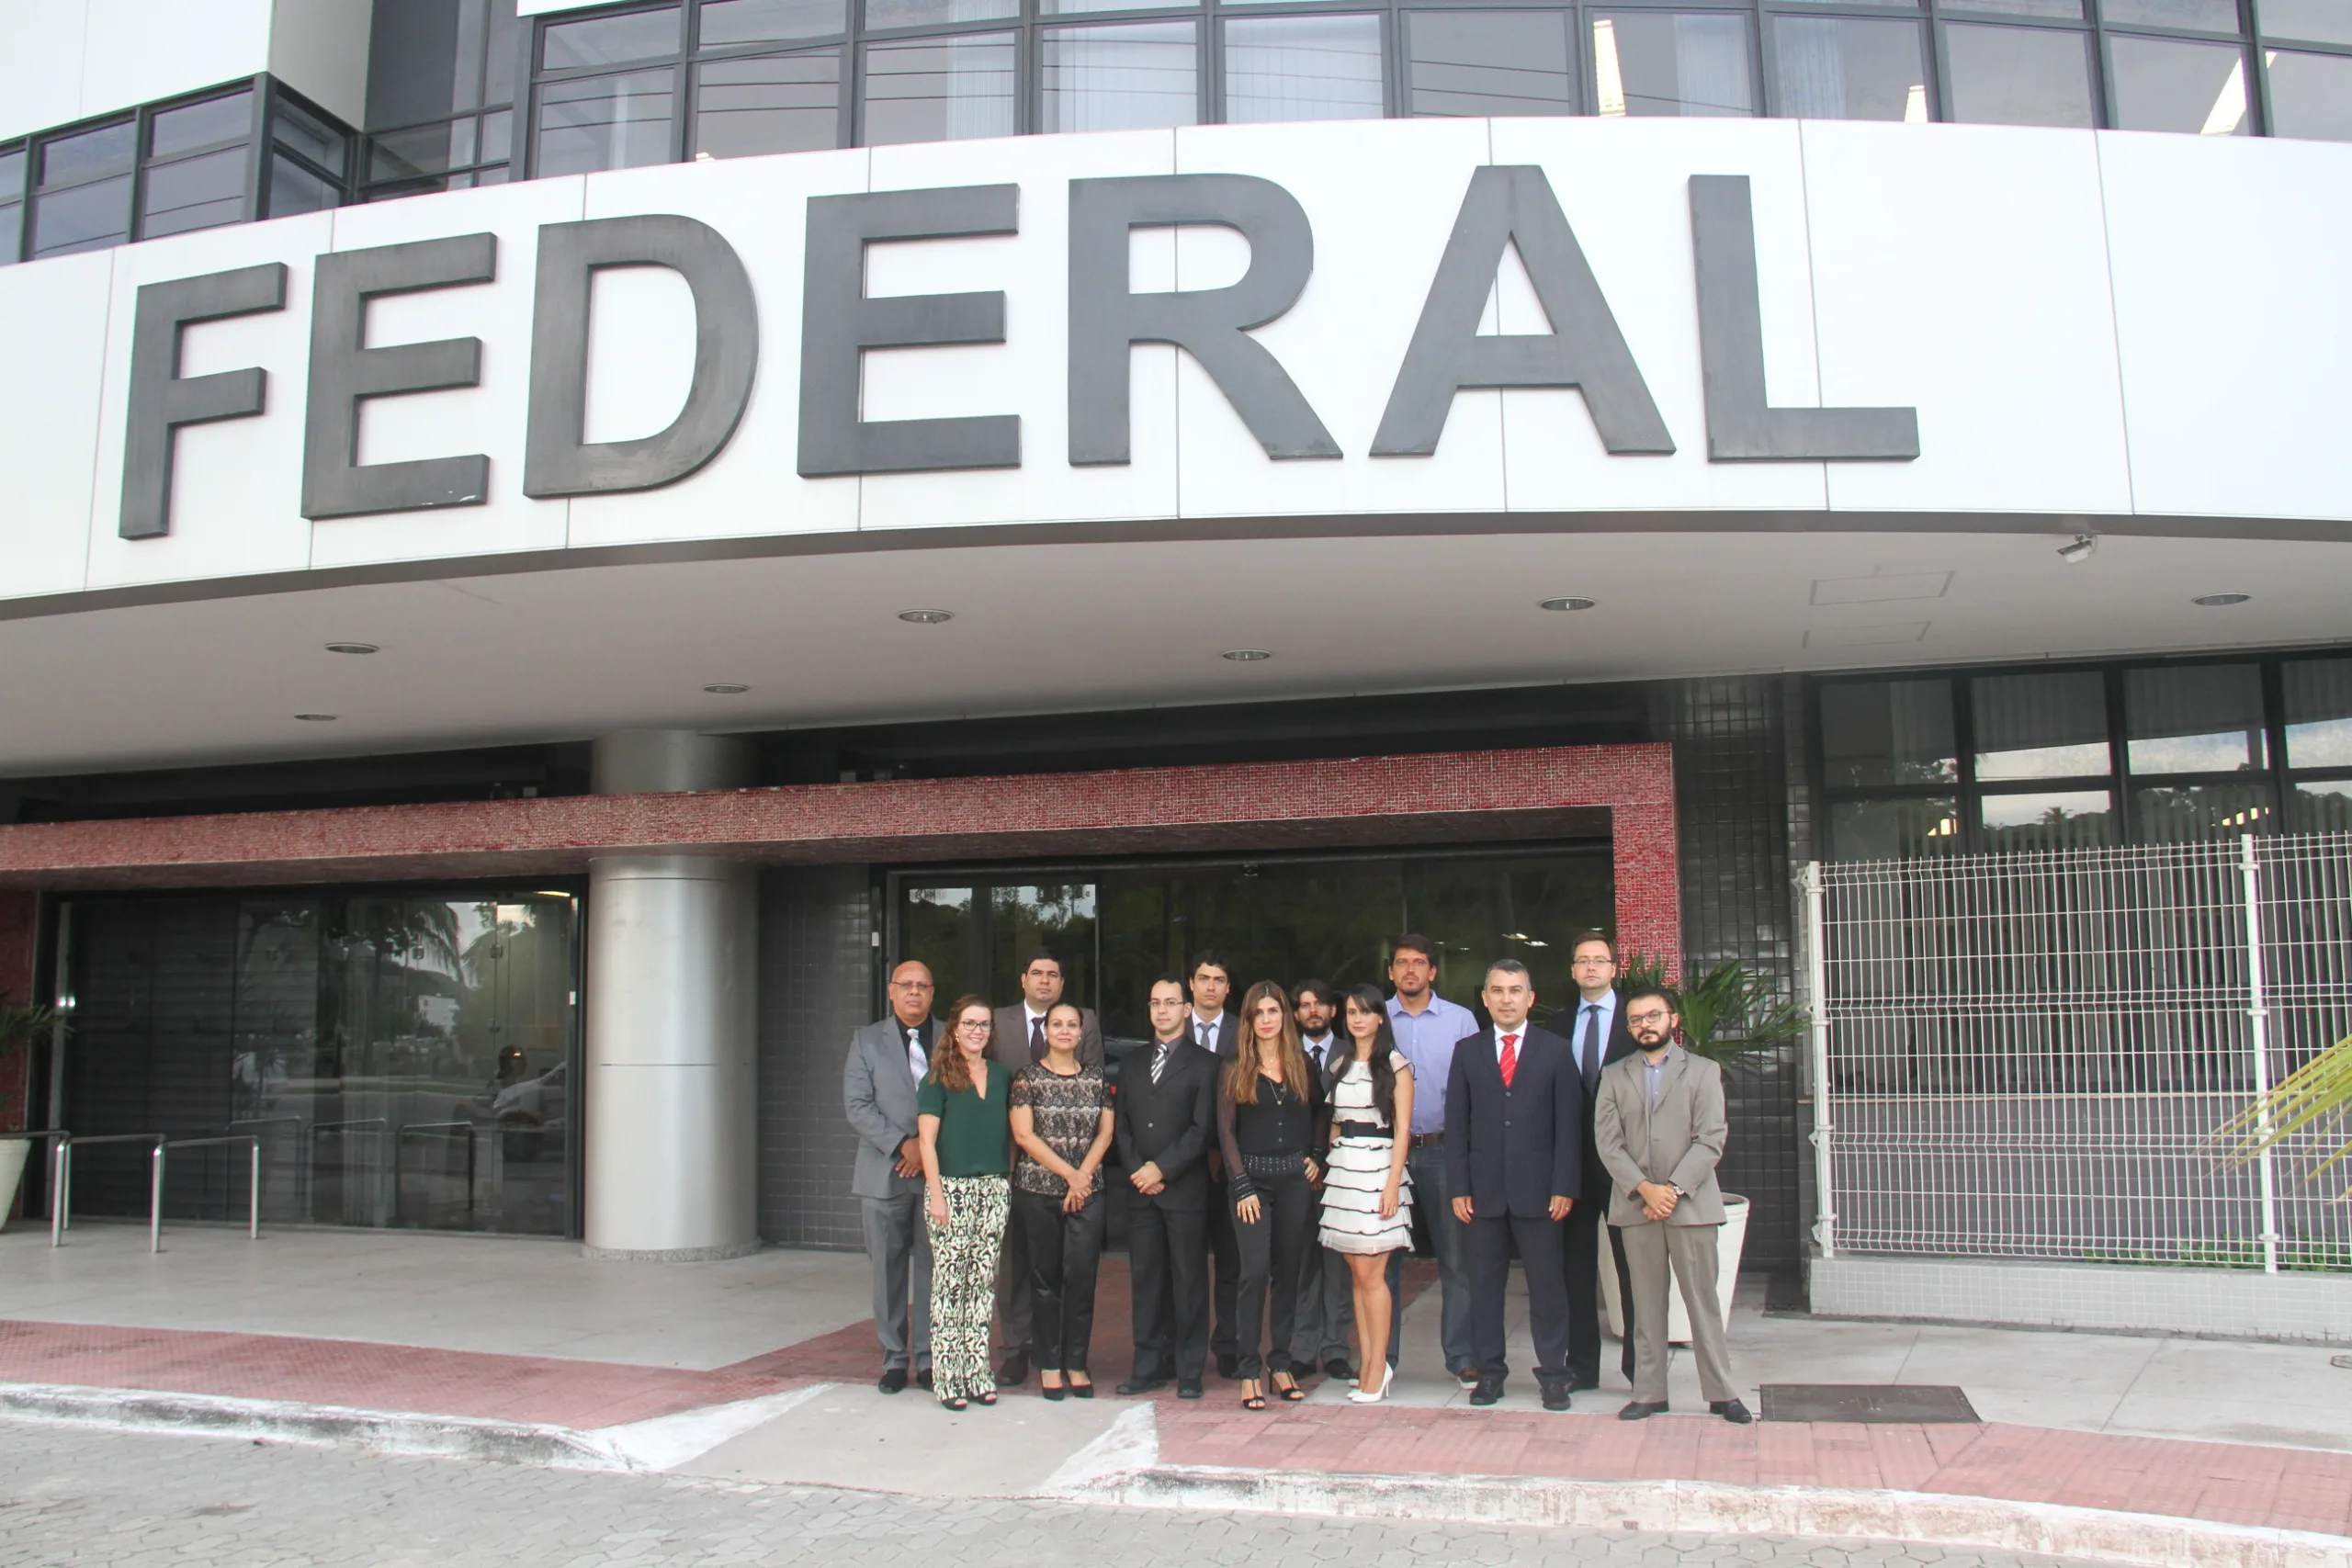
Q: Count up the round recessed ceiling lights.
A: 7